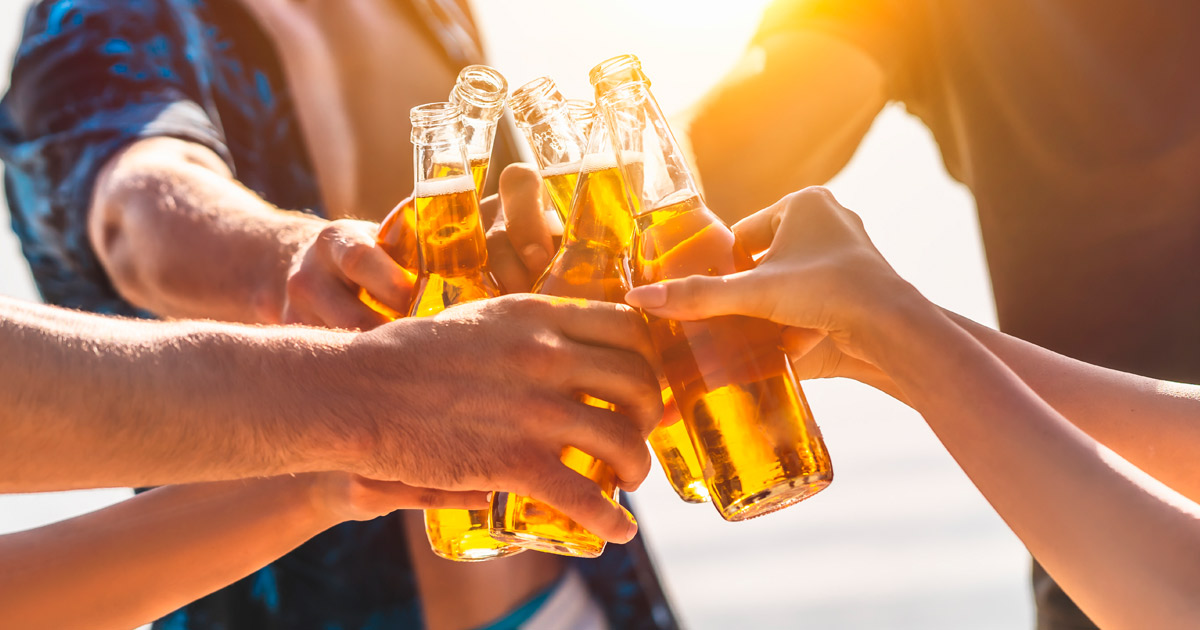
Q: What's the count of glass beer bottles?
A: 6